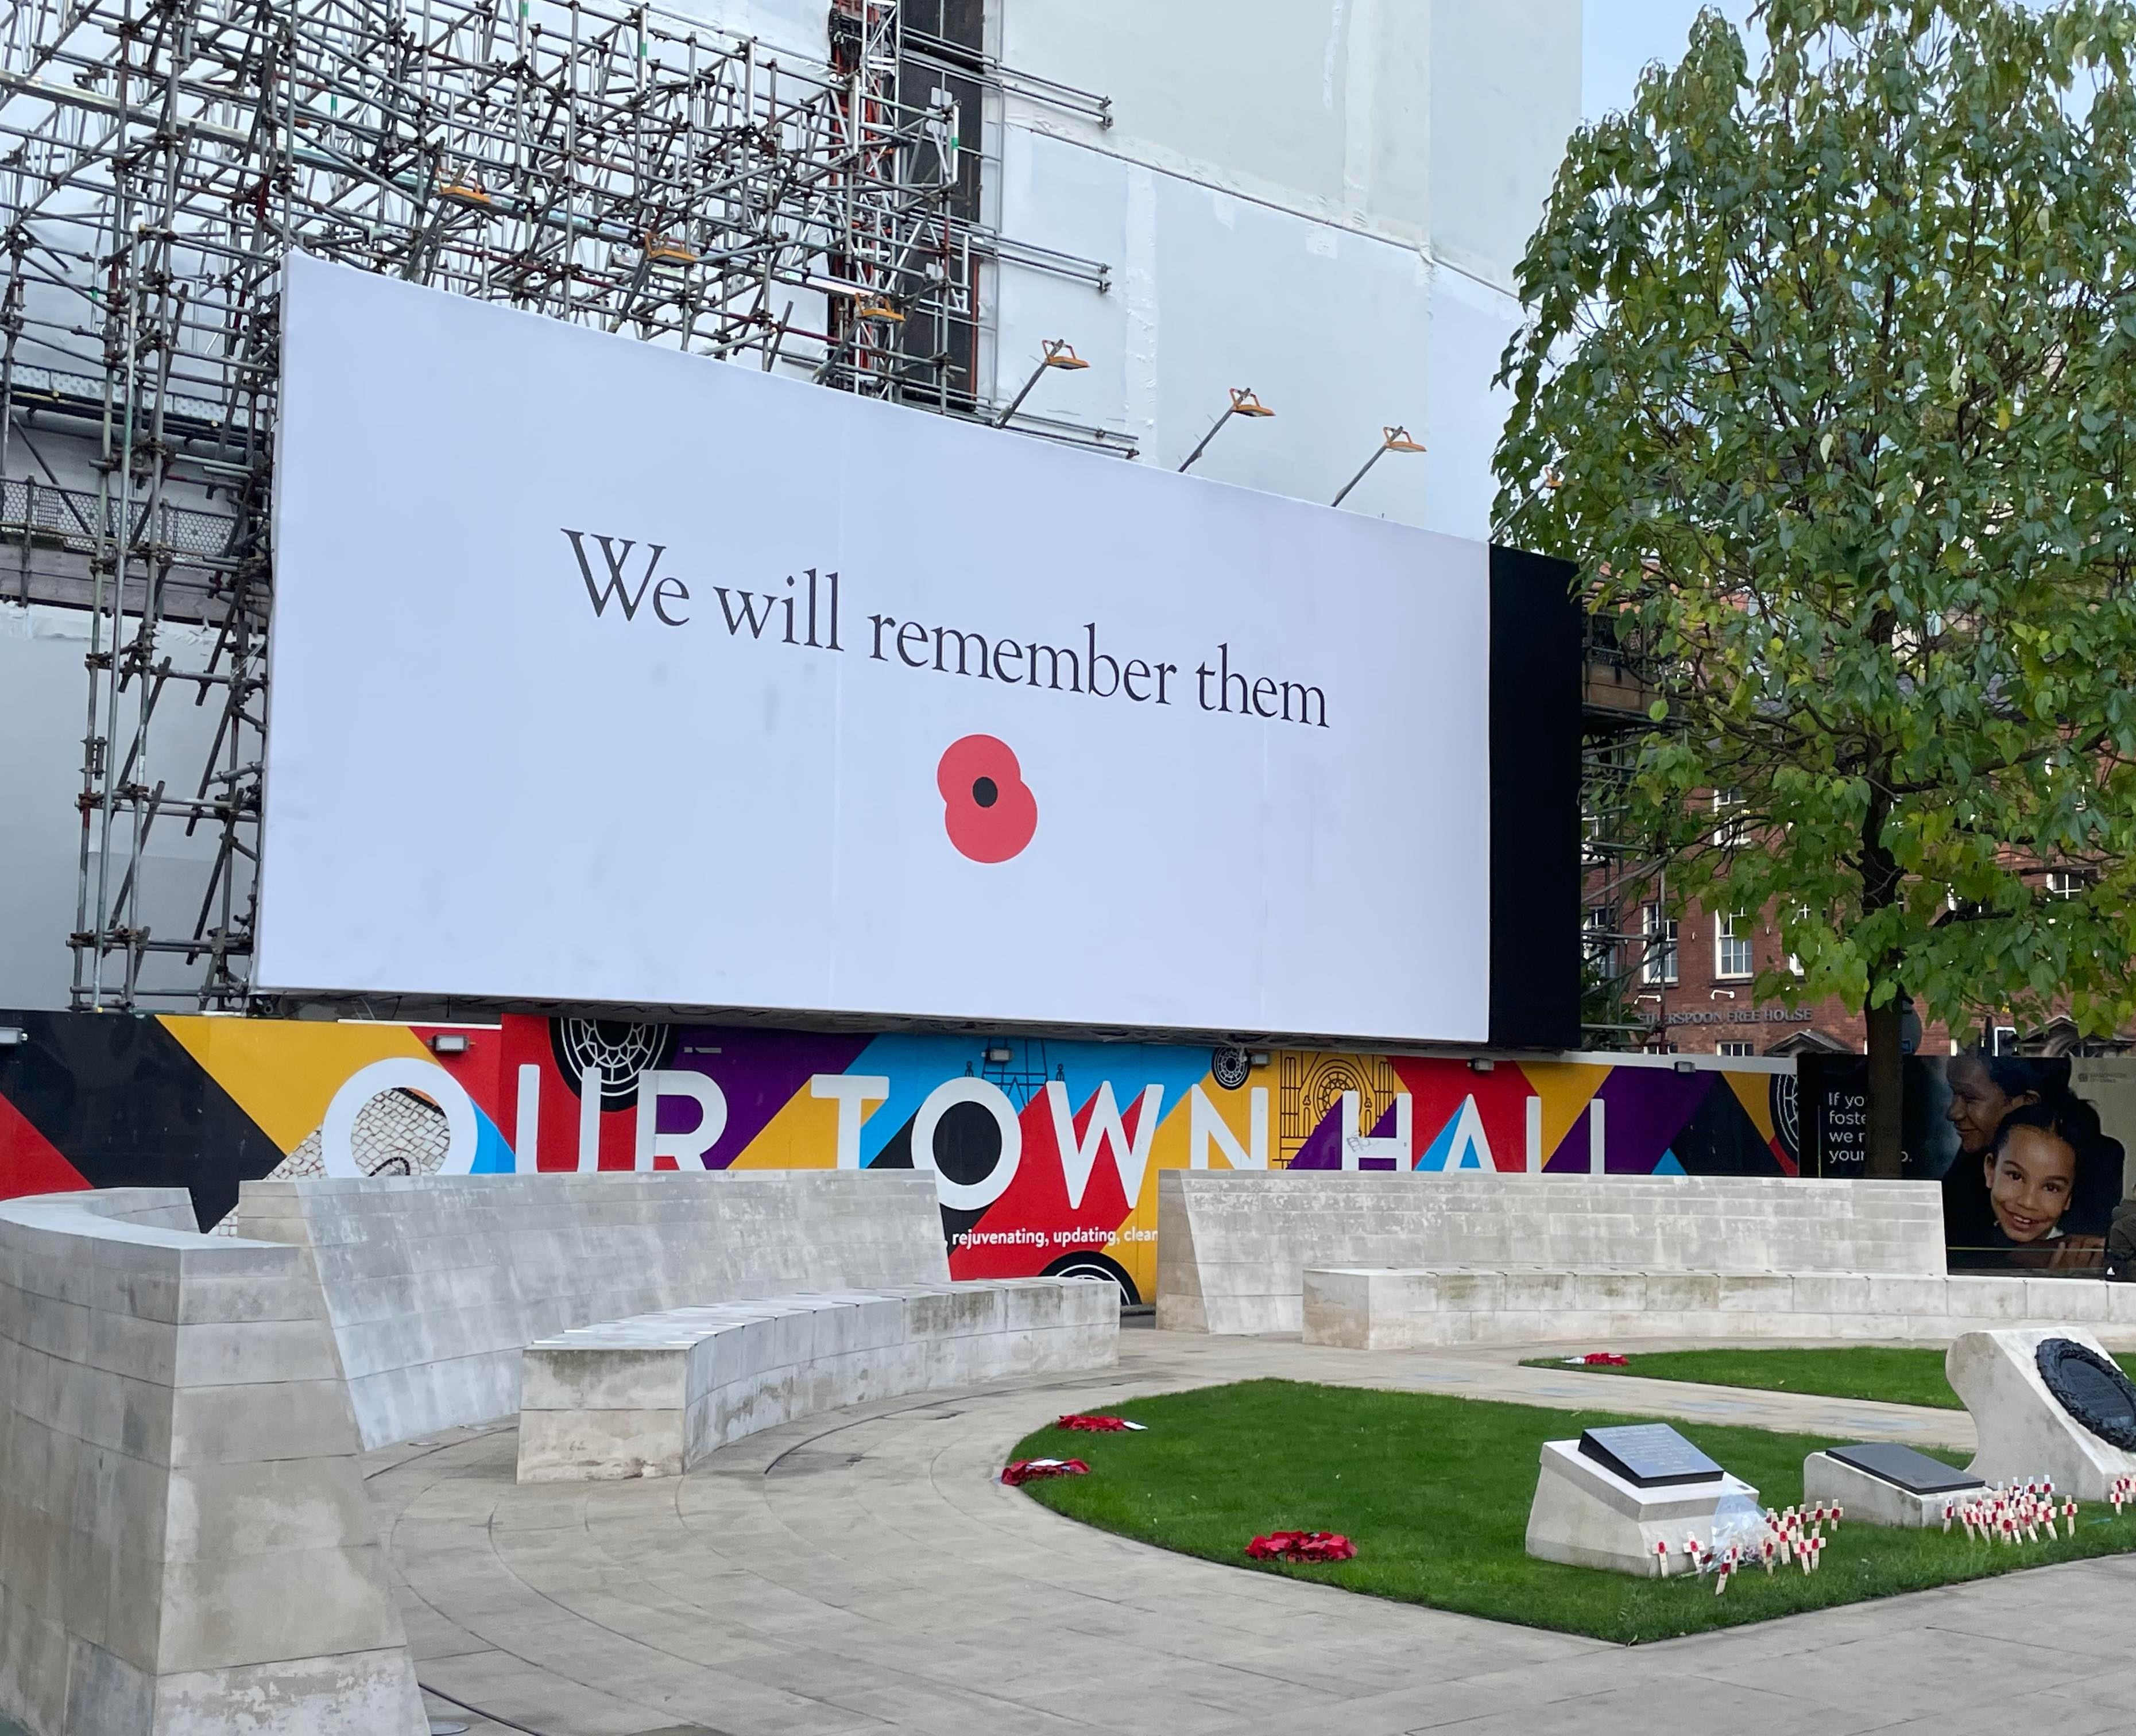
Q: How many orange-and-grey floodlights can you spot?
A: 7